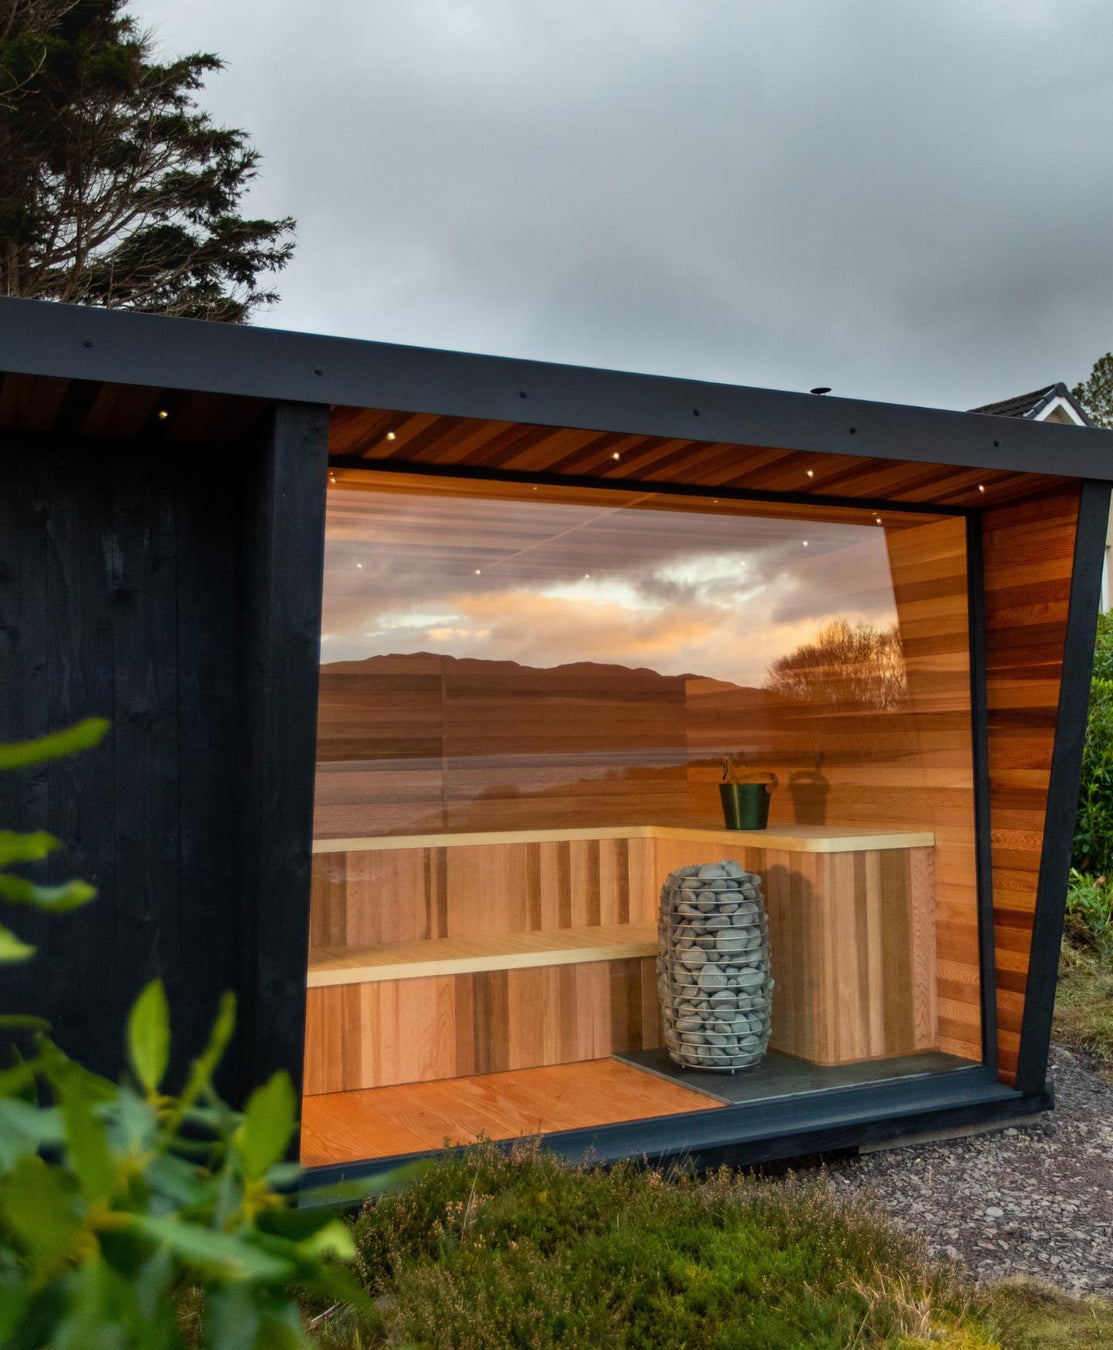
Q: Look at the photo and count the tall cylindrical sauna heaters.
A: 1